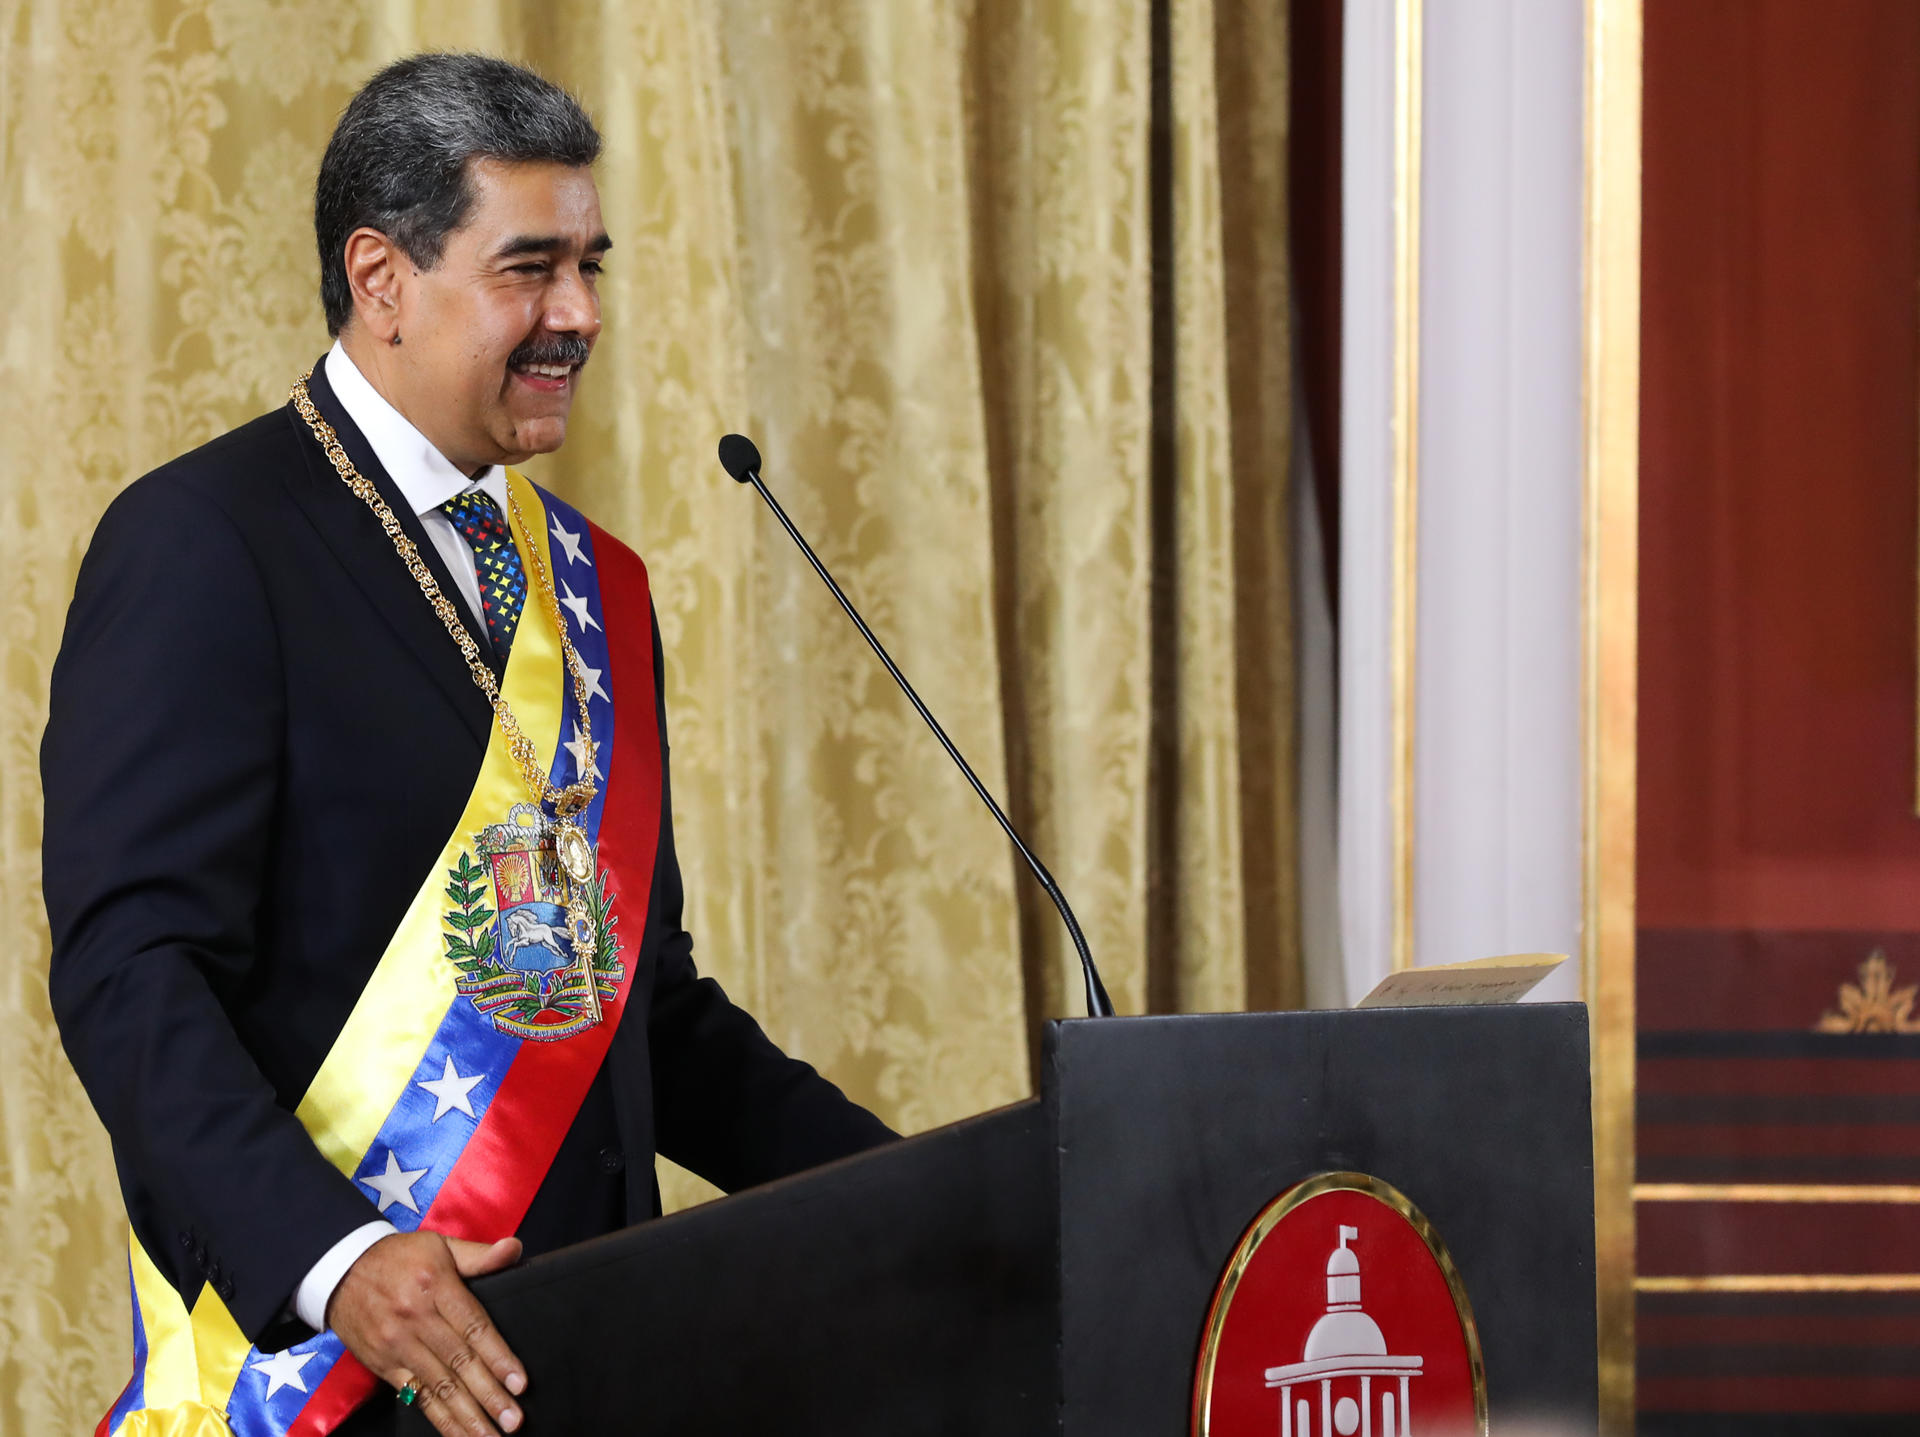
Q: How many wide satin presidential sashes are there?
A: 1